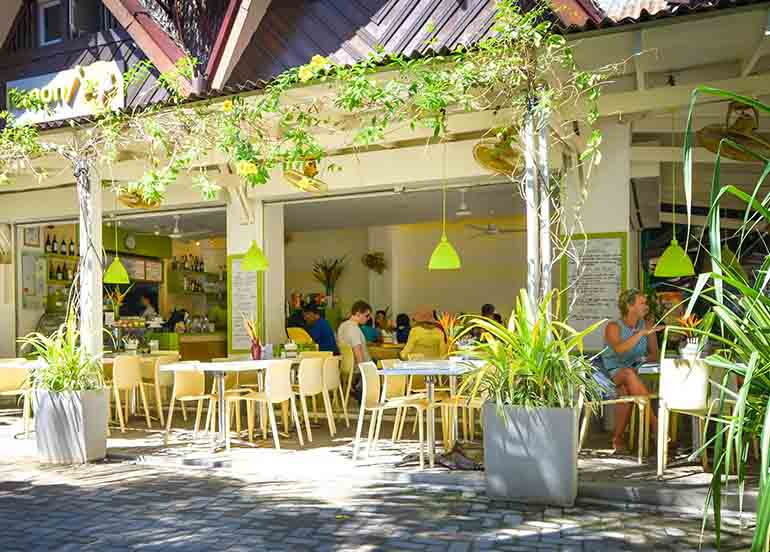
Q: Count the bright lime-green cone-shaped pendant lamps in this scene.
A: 4